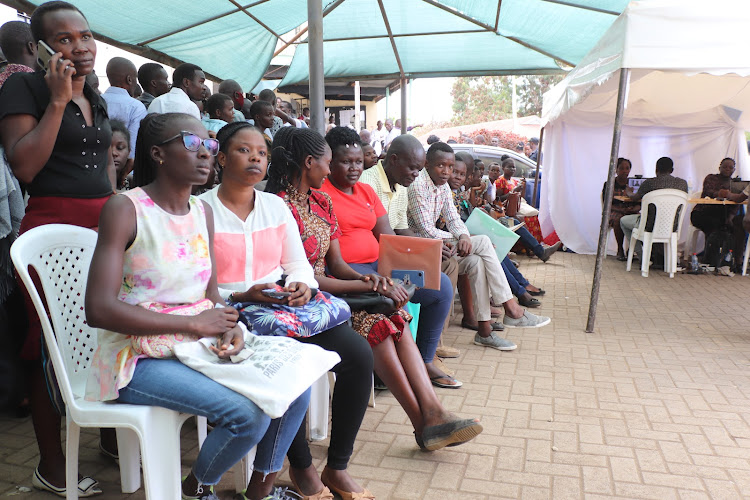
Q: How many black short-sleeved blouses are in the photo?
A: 1